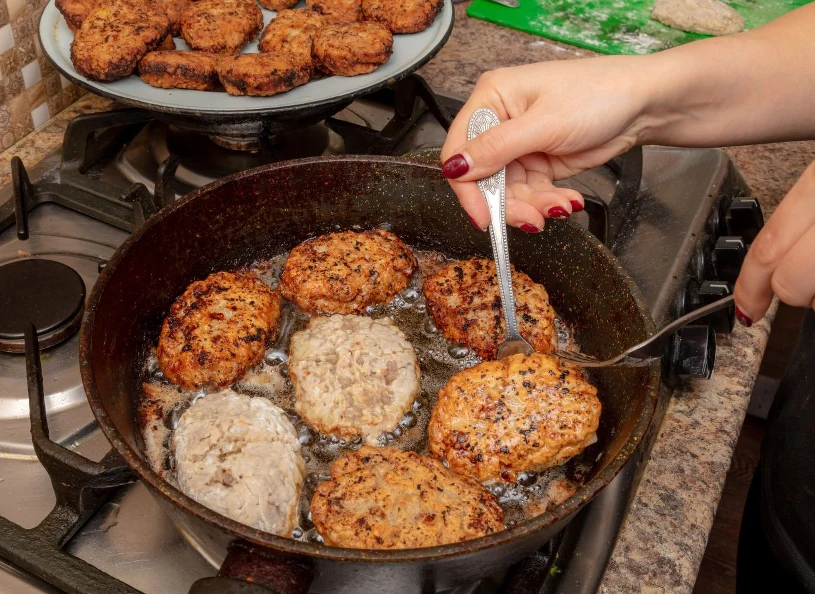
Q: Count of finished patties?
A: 11